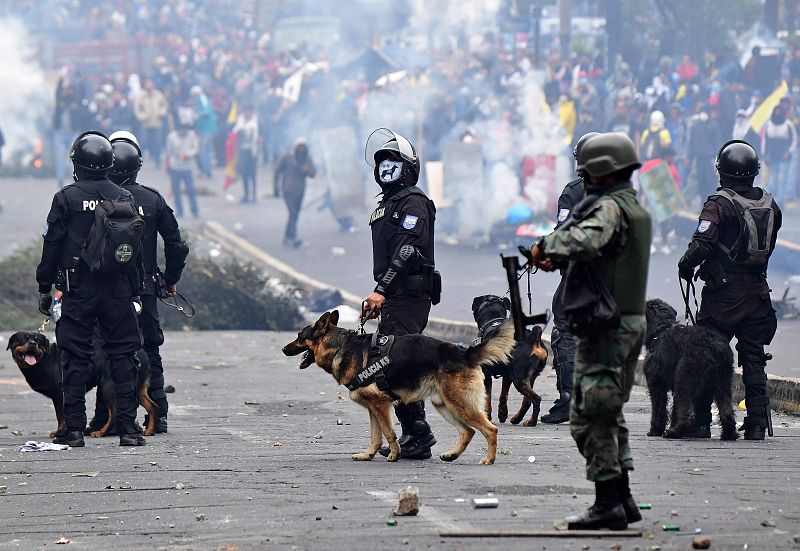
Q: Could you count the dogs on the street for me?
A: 4